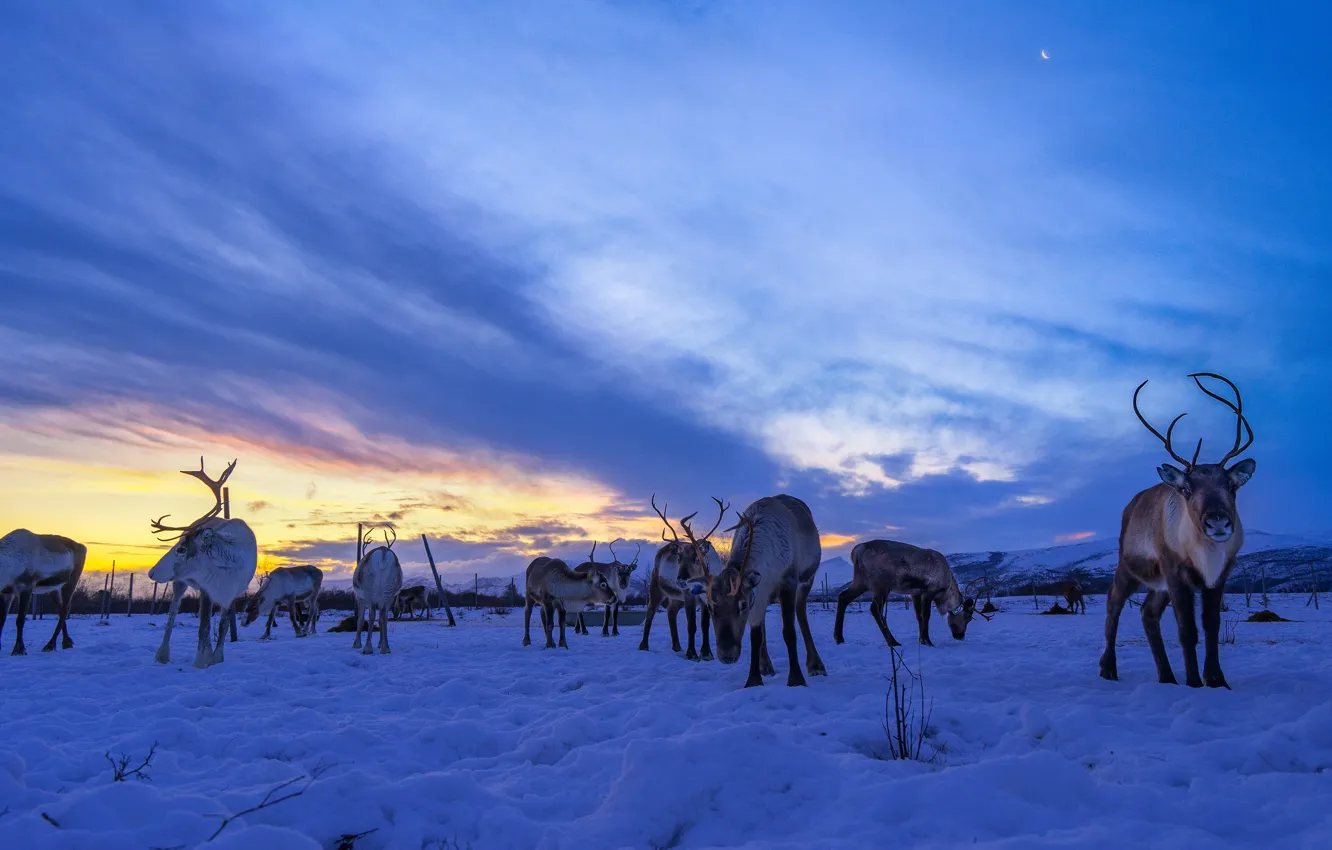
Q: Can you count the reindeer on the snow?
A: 12